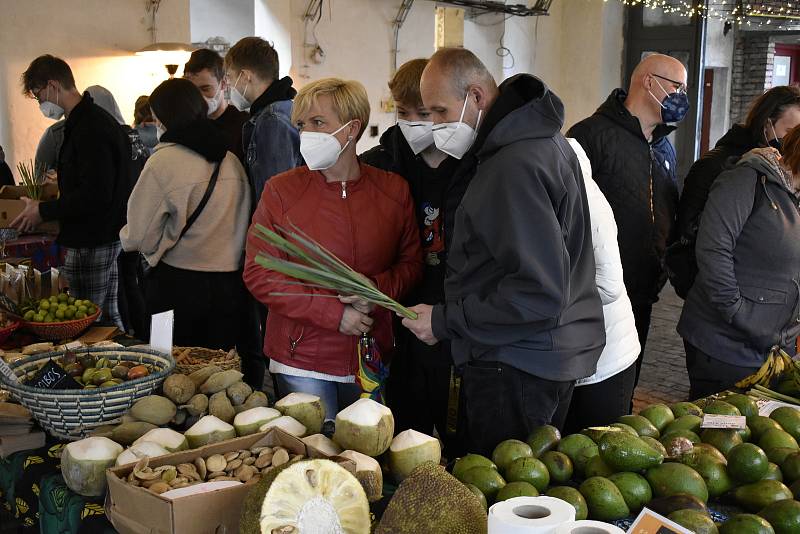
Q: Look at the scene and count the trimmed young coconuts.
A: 11